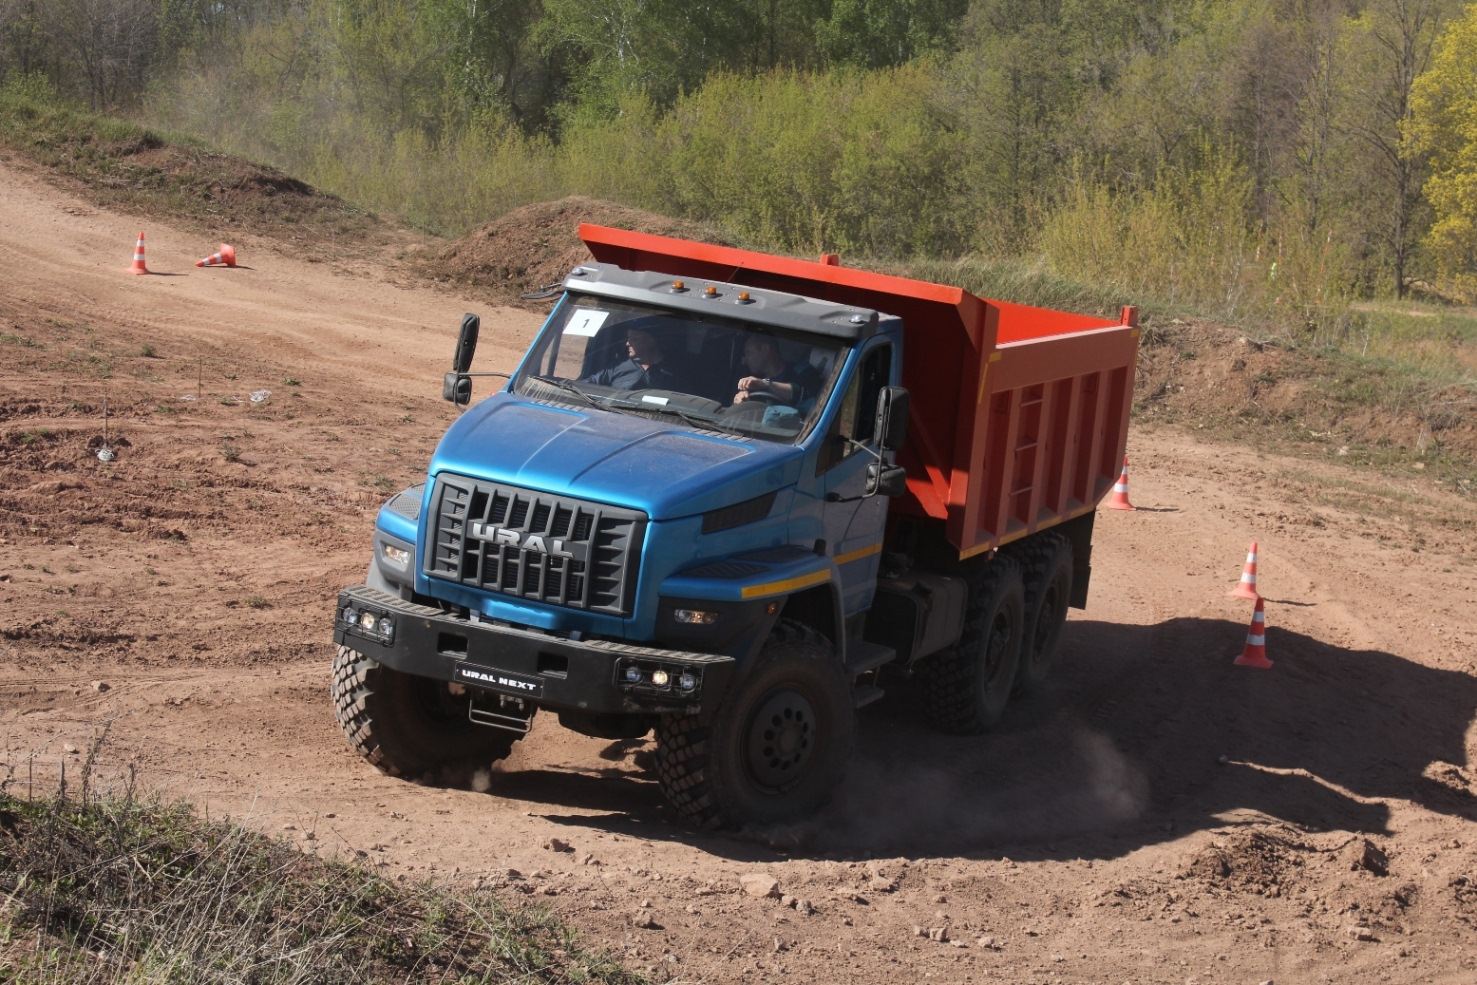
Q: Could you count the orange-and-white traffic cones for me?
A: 5